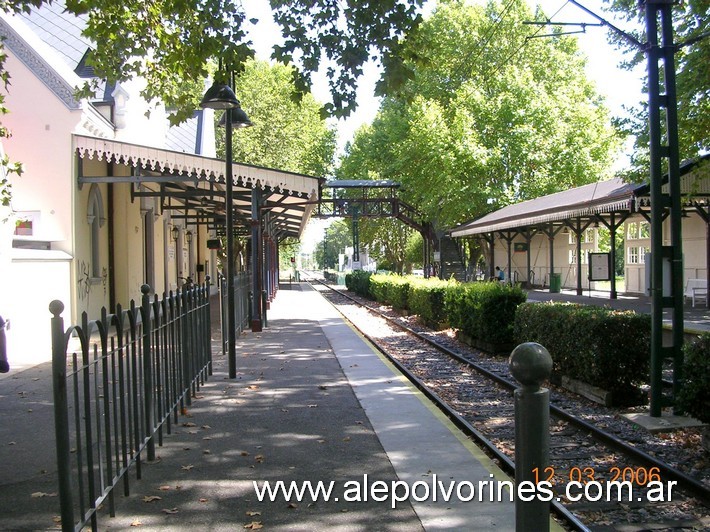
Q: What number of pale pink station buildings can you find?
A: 1